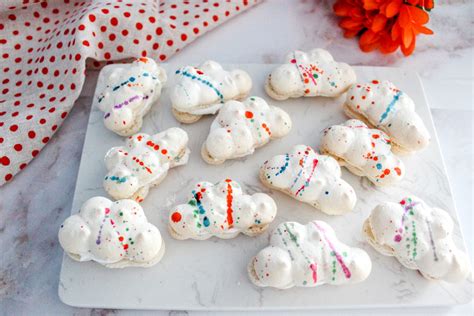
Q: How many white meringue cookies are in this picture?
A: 12